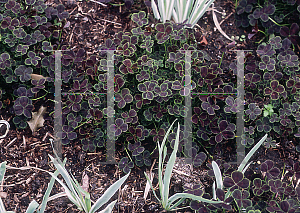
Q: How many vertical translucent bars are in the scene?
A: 4